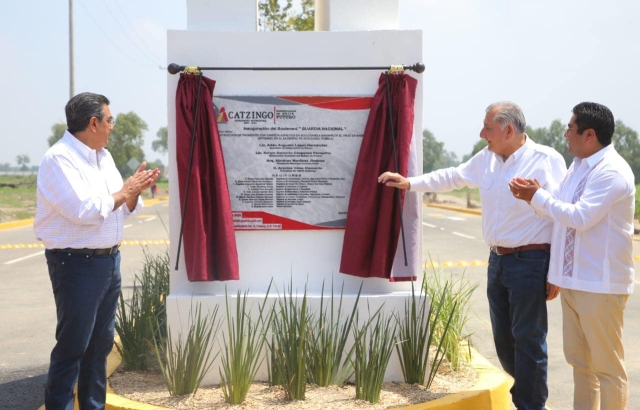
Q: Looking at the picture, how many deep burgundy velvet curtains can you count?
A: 2